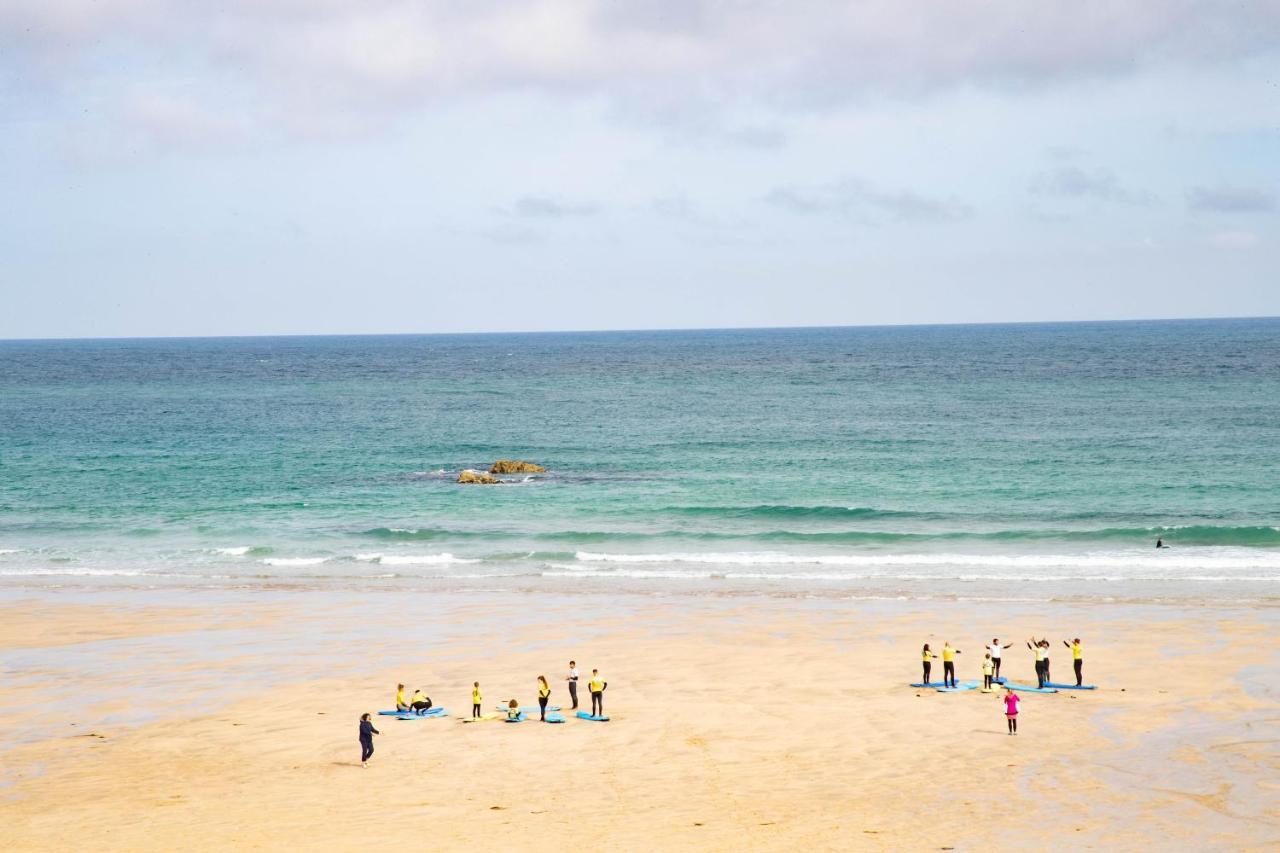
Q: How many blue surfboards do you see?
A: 11